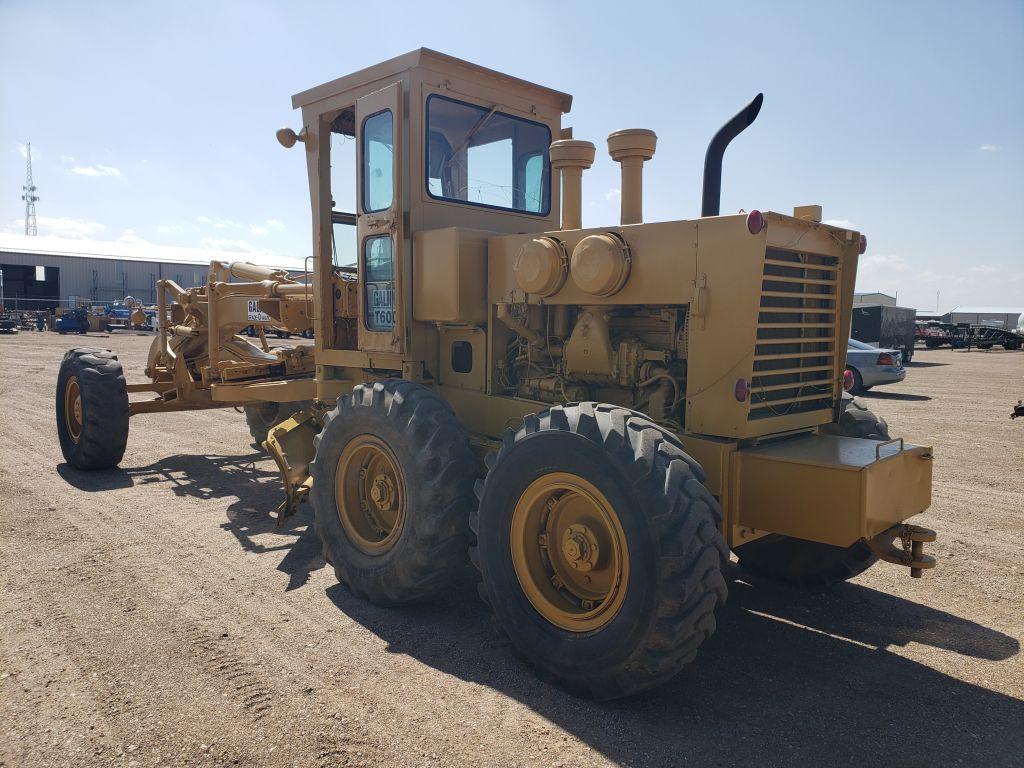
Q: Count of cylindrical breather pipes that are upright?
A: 2